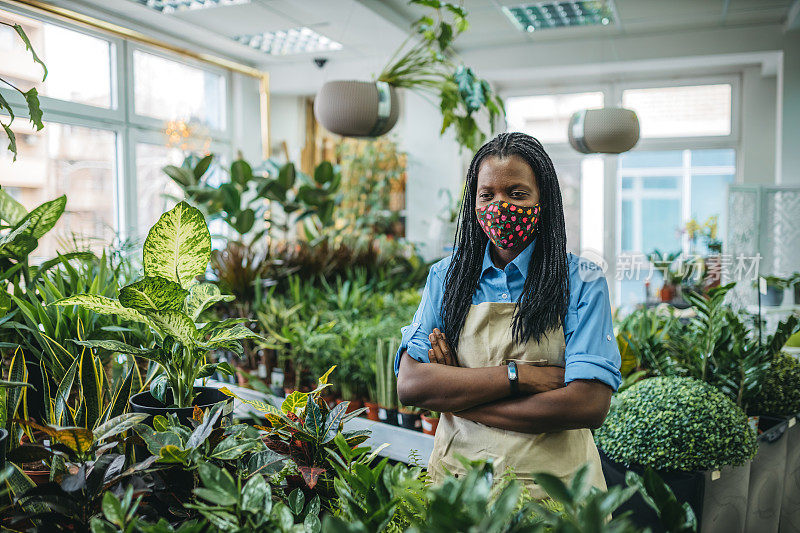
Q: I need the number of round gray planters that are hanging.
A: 2